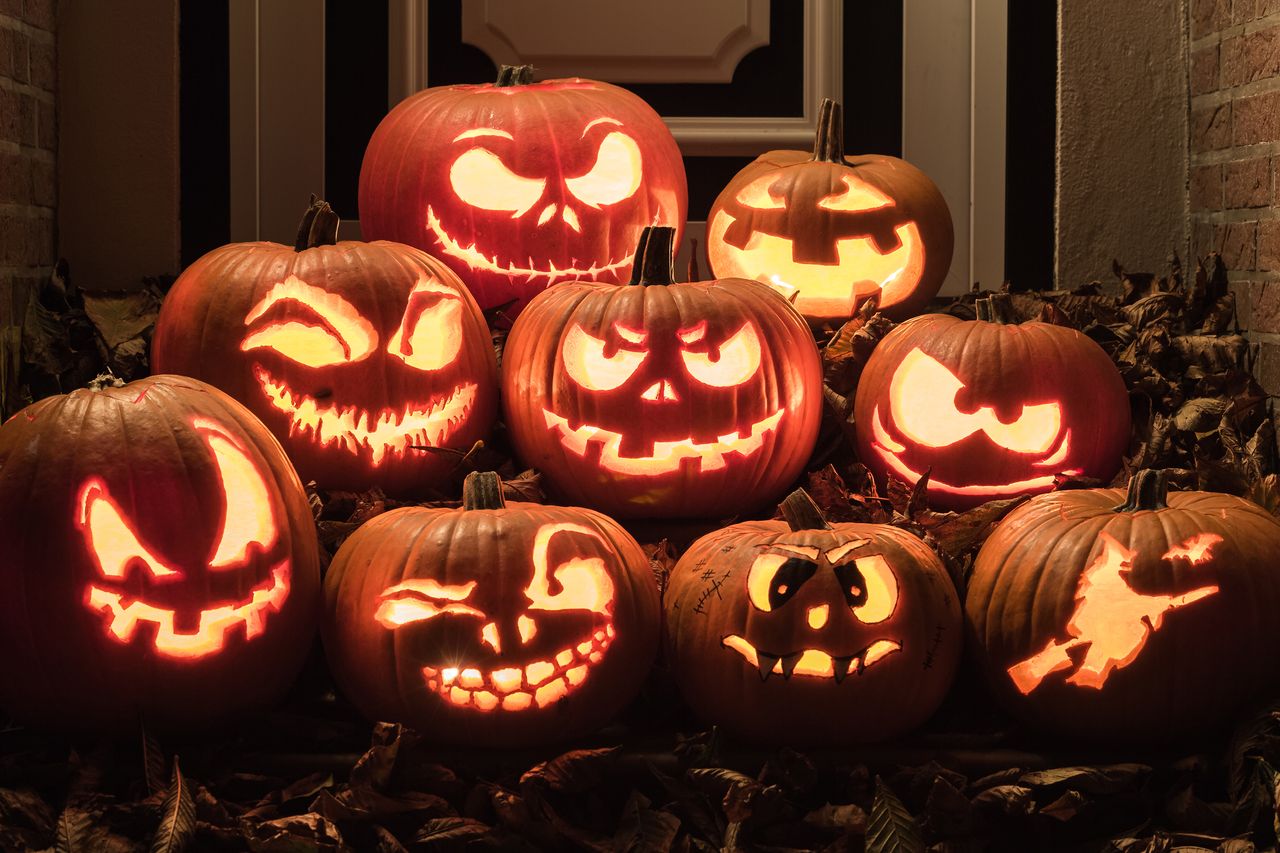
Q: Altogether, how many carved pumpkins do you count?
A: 9